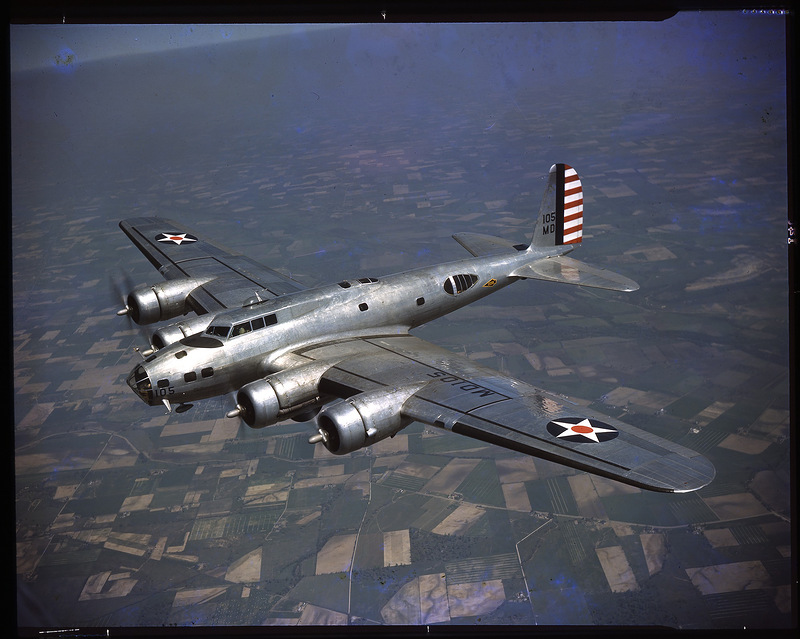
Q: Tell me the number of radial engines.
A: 4